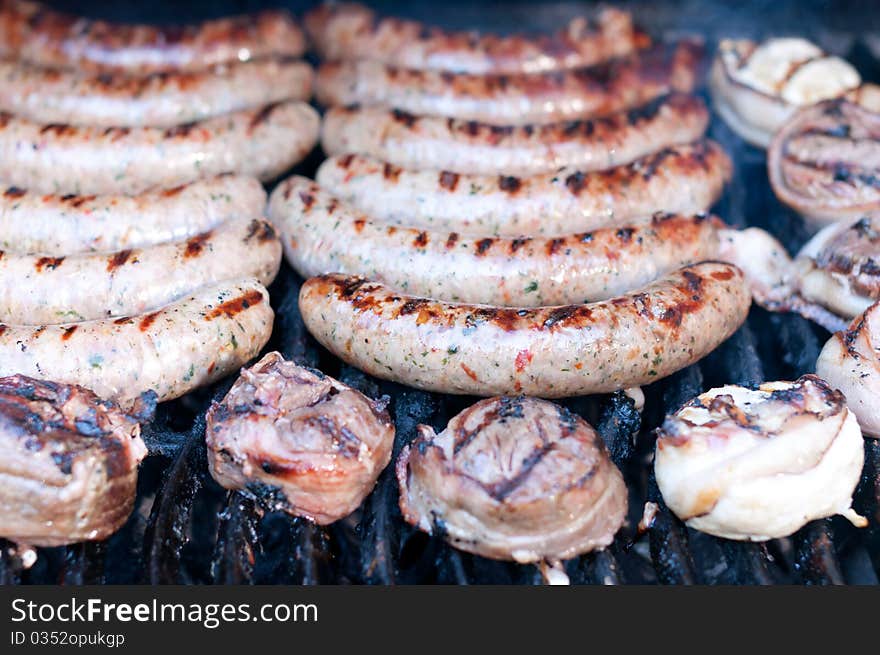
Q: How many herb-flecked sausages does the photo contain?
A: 12